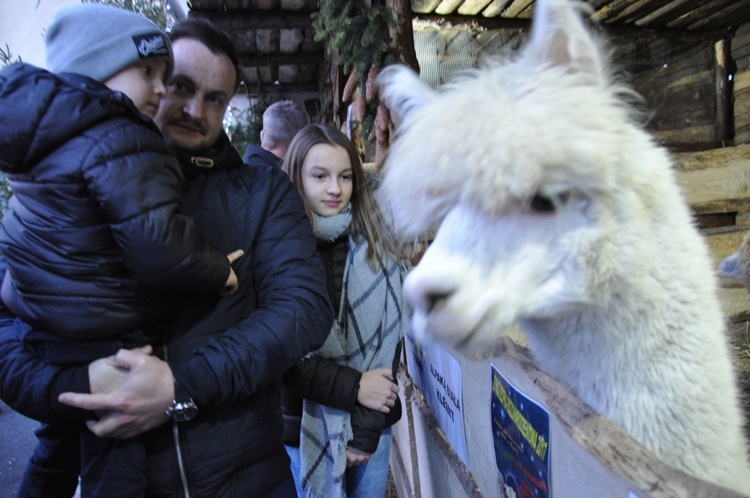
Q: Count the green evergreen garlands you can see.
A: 1